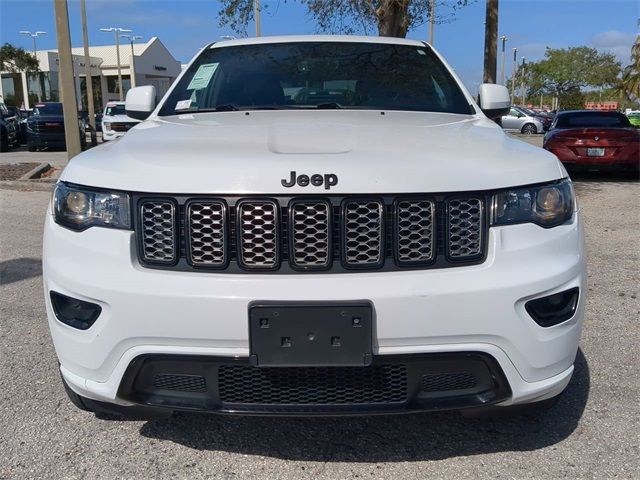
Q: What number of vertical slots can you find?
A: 7